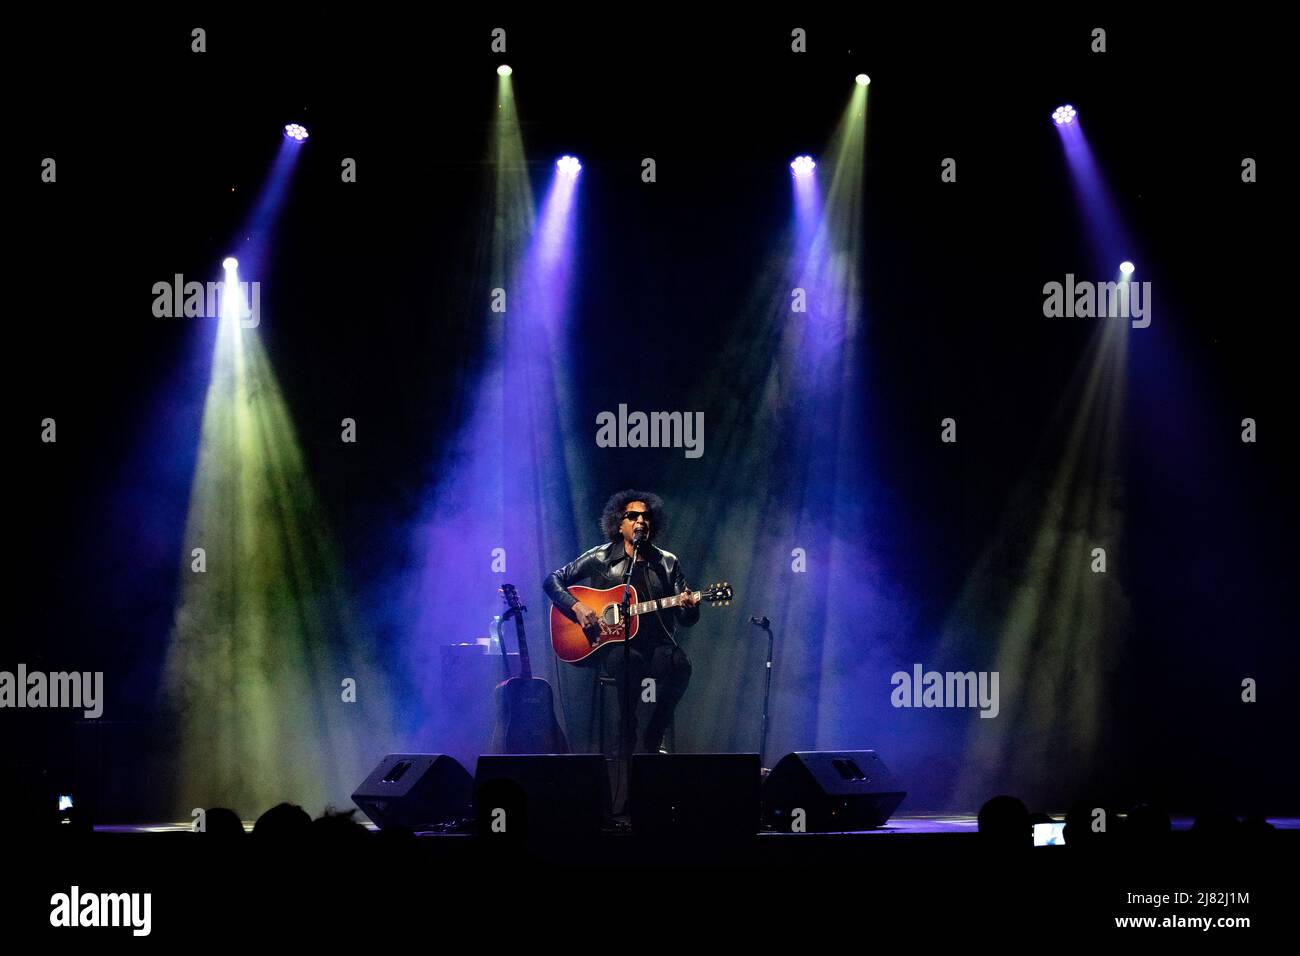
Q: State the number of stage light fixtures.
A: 8